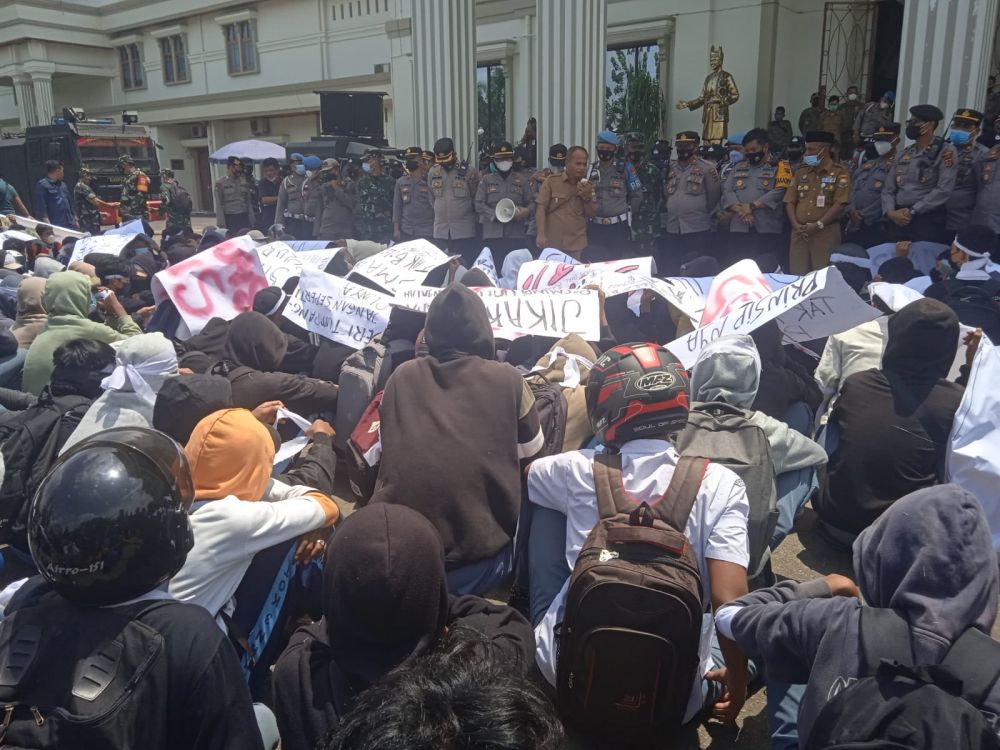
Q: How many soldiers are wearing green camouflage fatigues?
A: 5